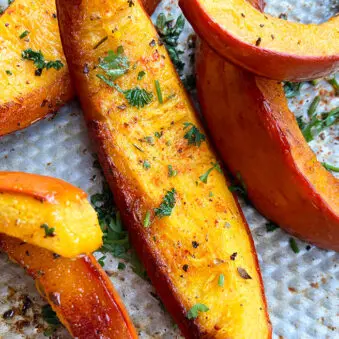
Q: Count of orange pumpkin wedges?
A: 6